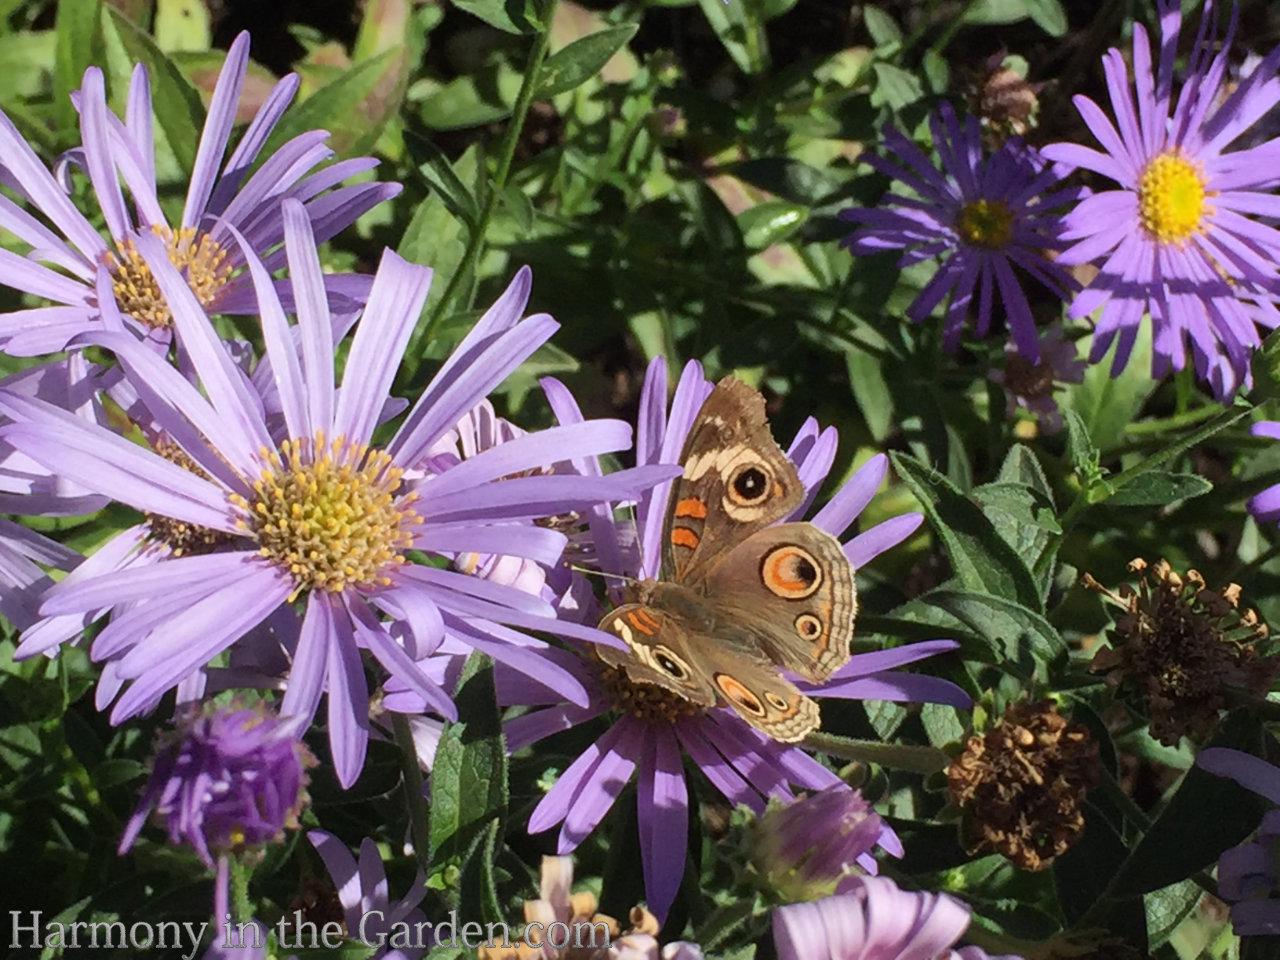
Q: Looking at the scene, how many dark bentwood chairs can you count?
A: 0